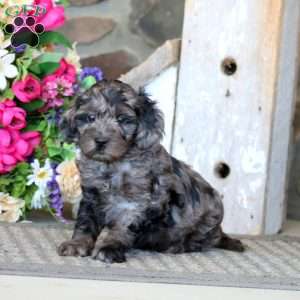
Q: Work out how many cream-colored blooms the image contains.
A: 2